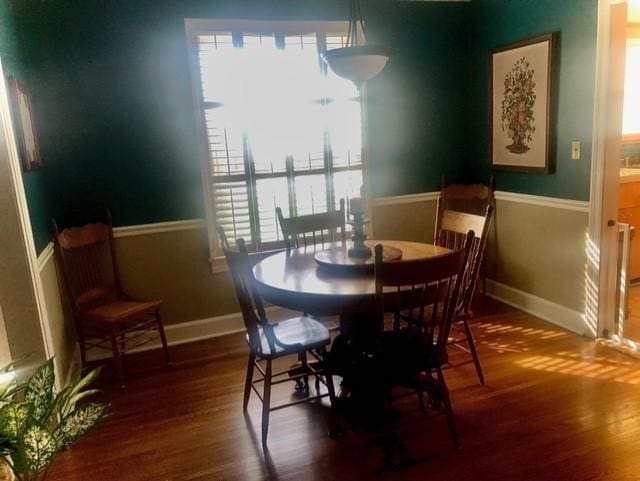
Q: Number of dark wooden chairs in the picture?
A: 6